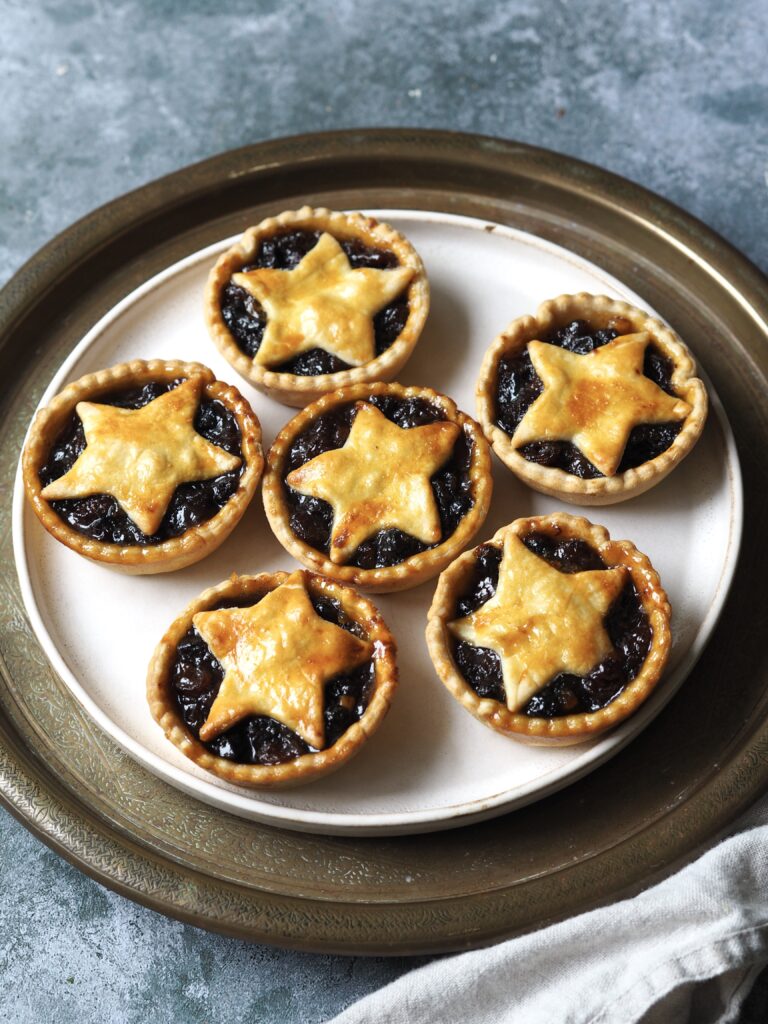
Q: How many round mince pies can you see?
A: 6